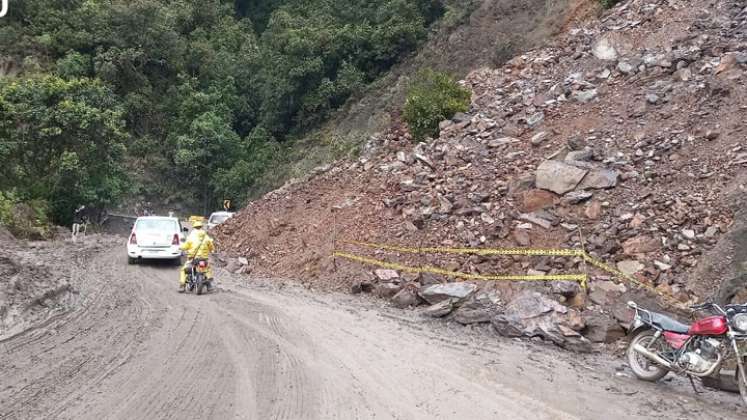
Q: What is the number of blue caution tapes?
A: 0